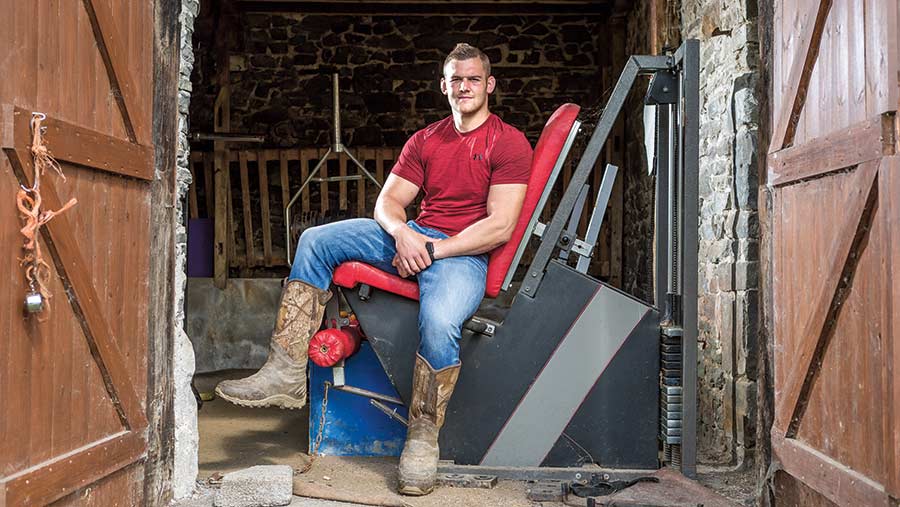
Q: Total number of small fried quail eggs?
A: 0